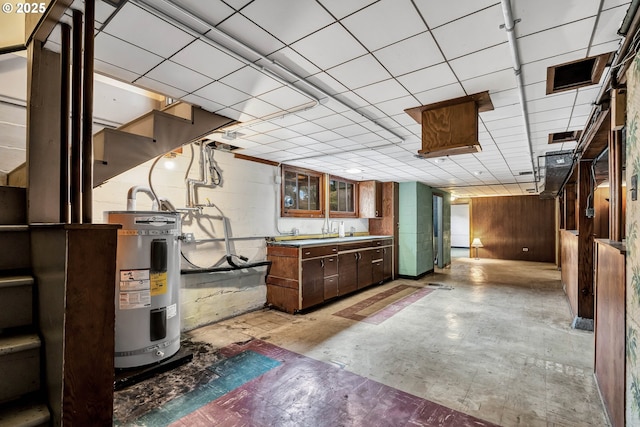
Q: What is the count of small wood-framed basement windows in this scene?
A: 2